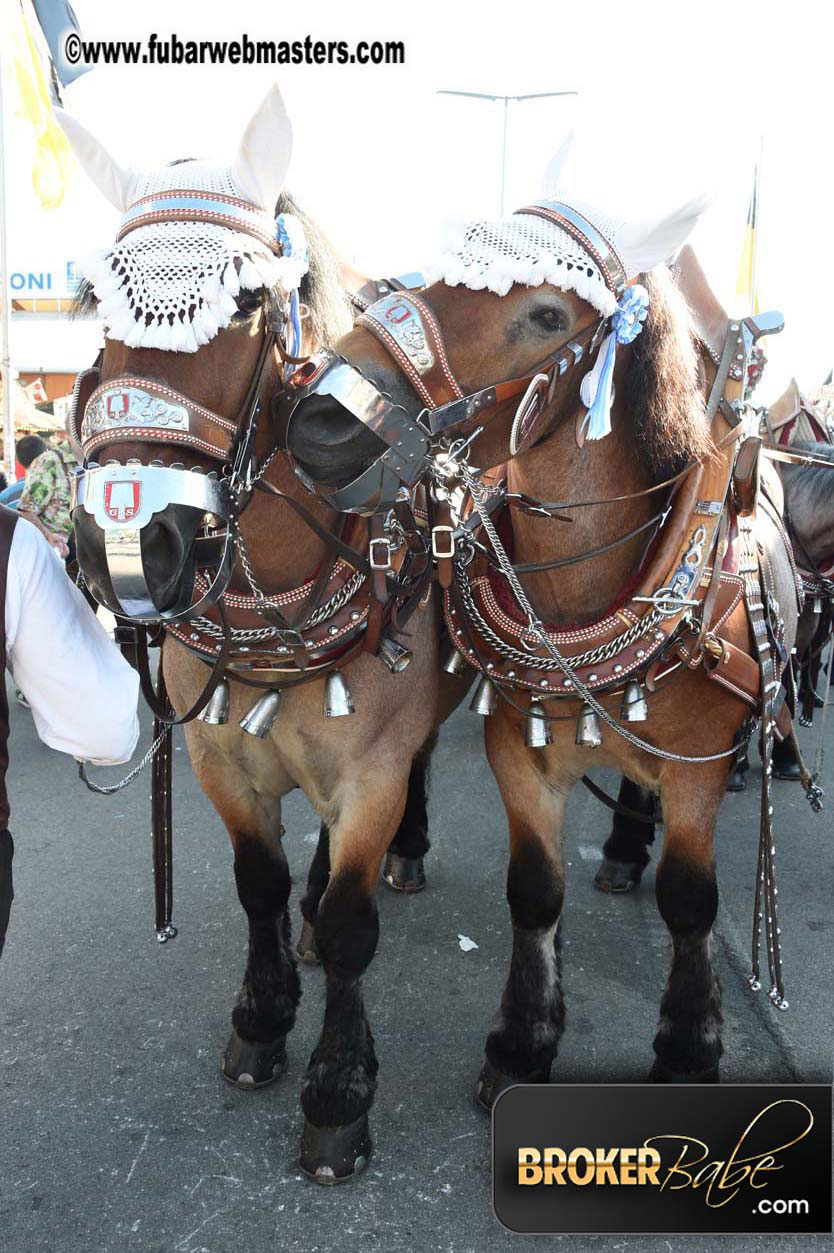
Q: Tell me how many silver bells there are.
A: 9